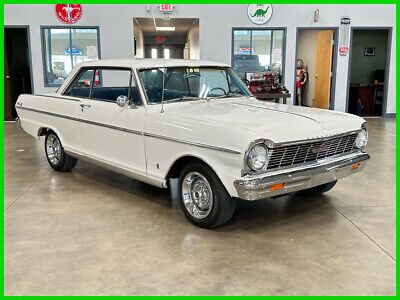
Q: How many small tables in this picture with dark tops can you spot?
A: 1